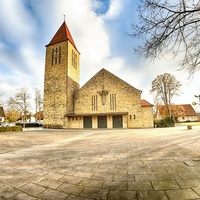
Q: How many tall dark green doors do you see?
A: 3